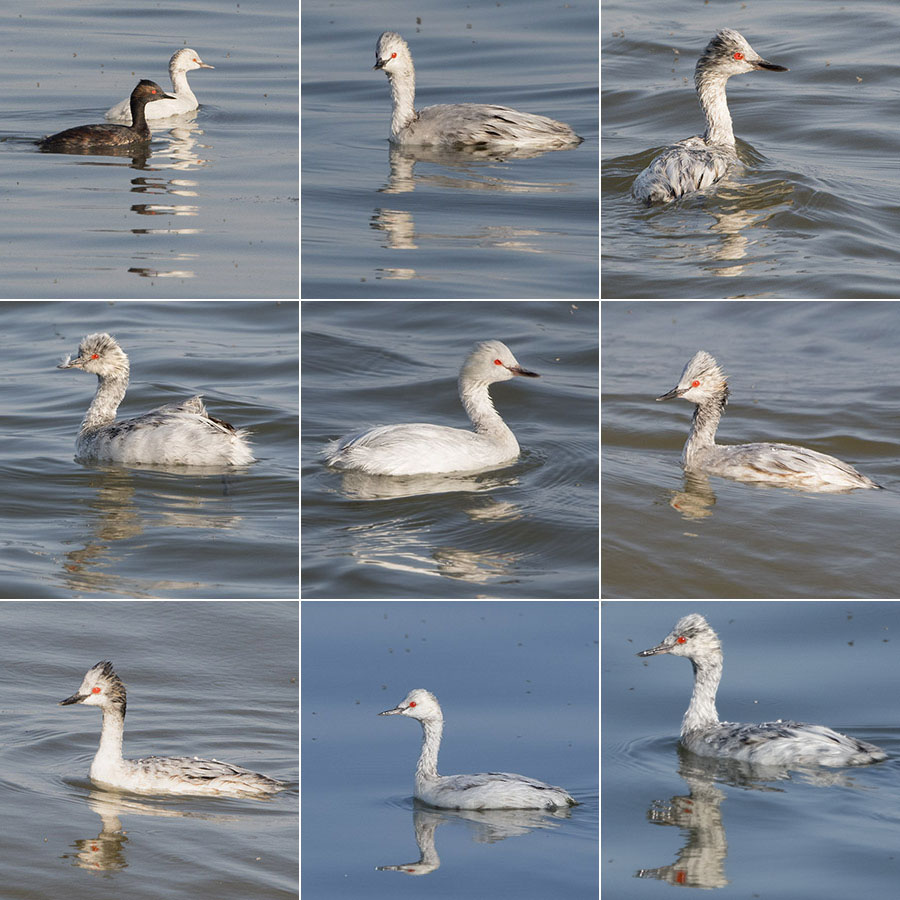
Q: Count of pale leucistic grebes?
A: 9